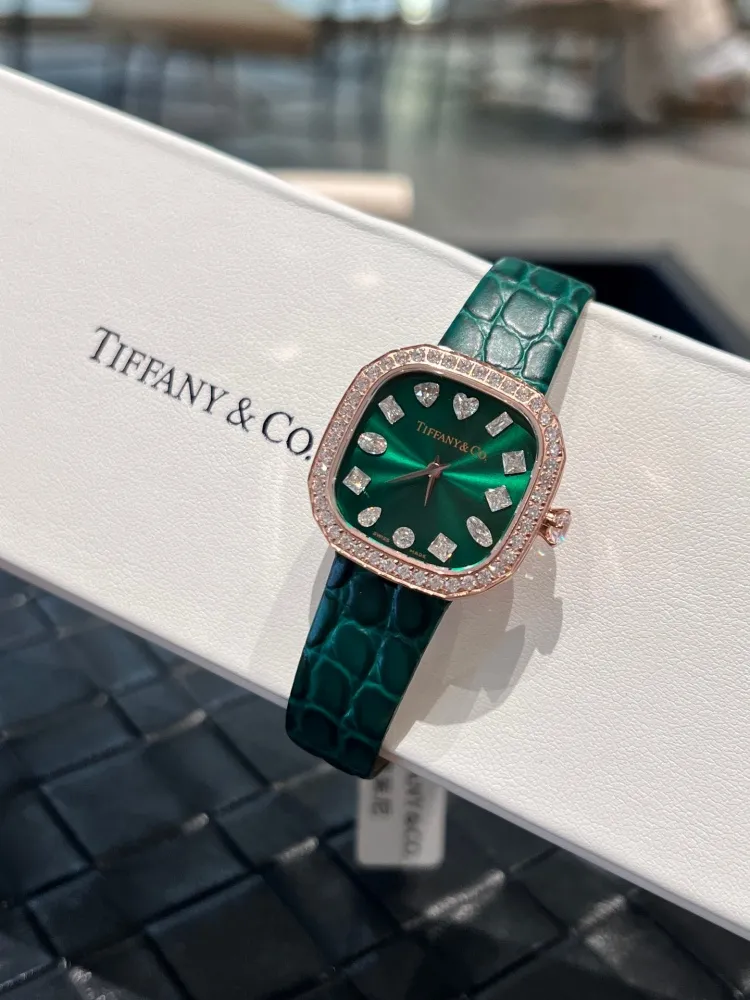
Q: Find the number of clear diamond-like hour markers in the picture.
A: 12